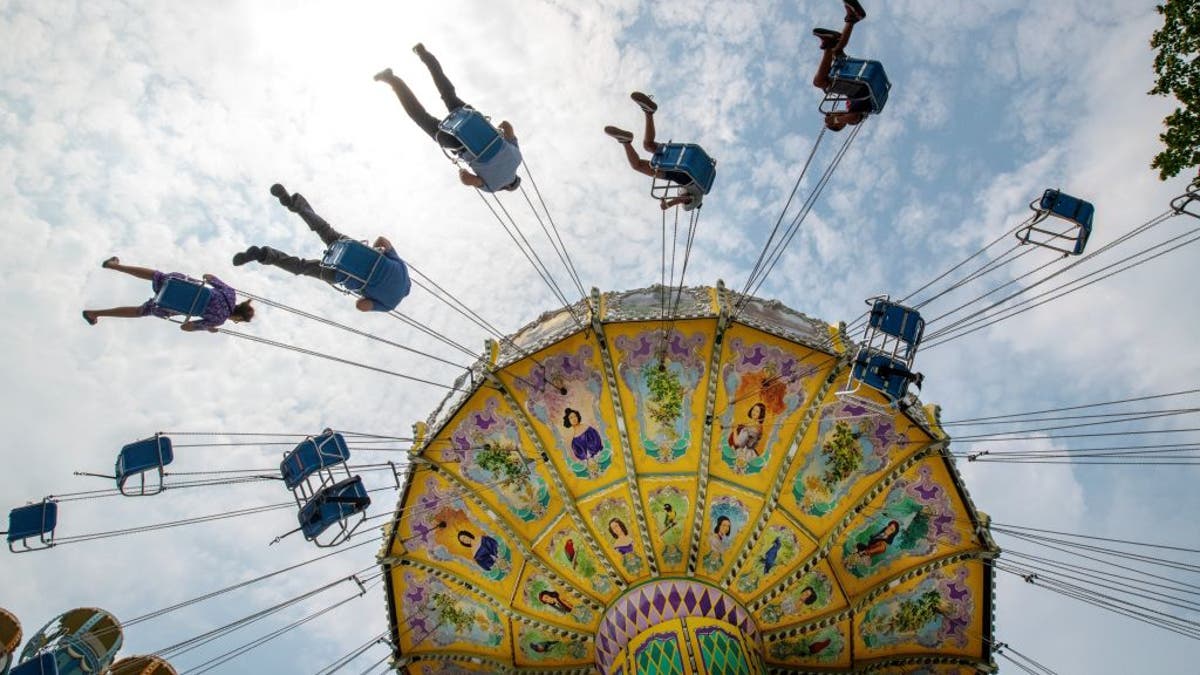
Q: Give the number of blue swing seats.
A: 12